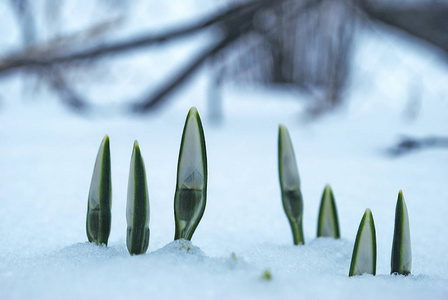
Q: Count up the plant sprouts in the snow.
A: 7